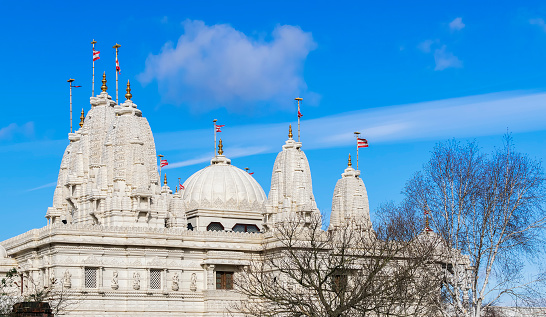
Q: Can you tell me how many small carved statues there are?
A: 5